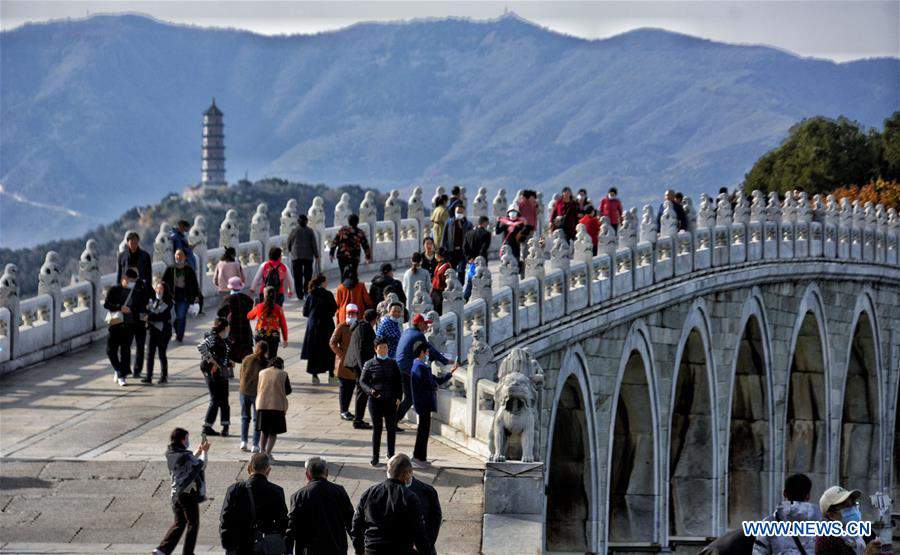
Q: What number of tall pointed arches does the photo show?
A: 6